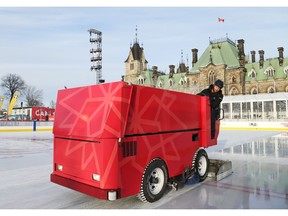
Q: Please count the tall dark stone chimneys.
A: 7